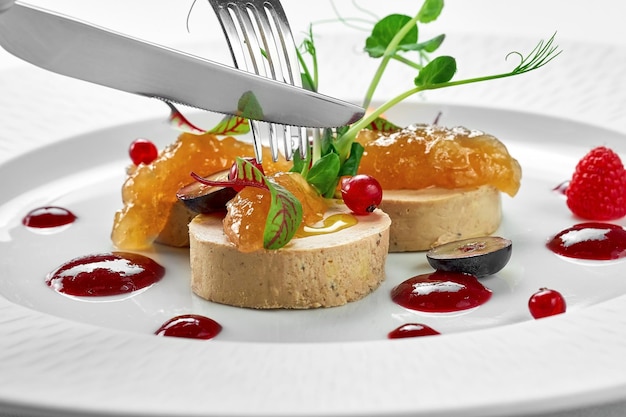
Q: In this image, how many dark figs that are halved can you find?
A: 2